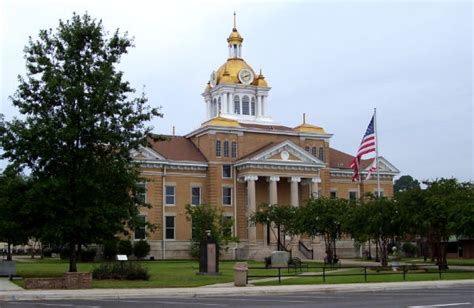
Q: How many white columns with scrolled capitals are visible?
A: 4